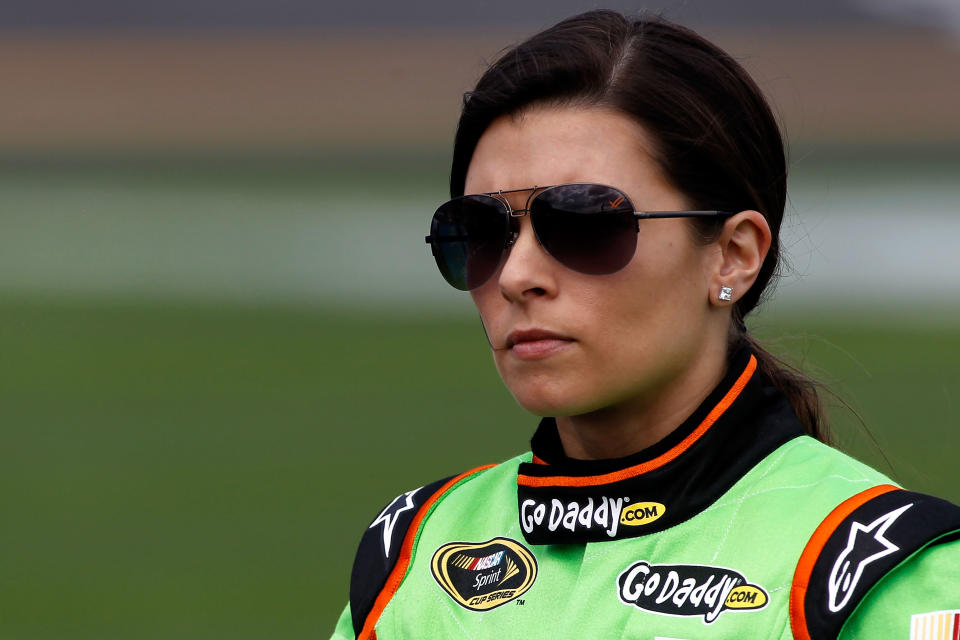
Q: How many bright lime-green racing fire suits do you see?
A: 1